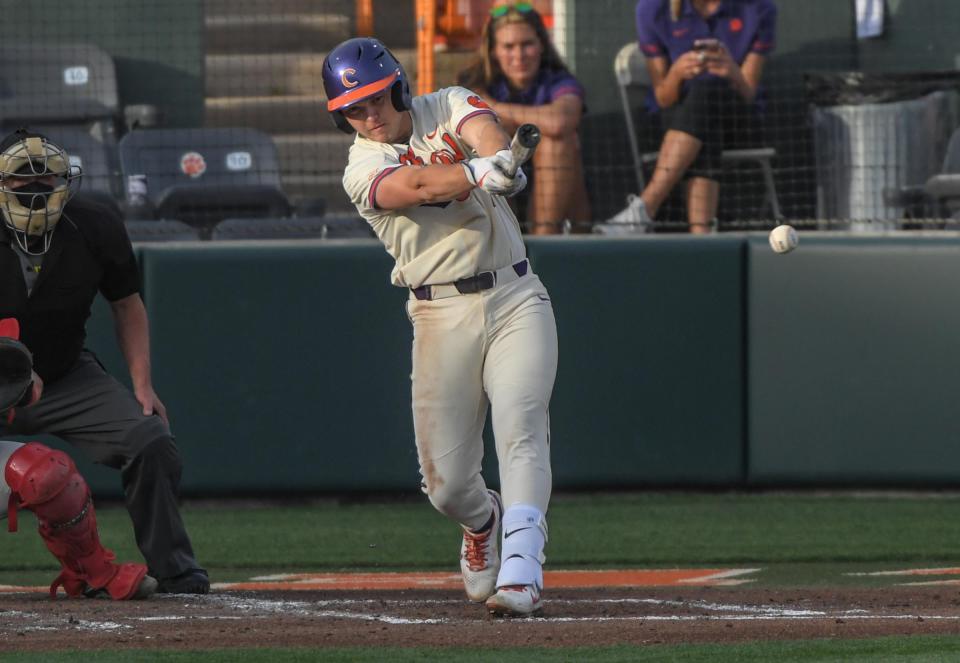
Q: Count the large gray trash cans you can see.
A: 1